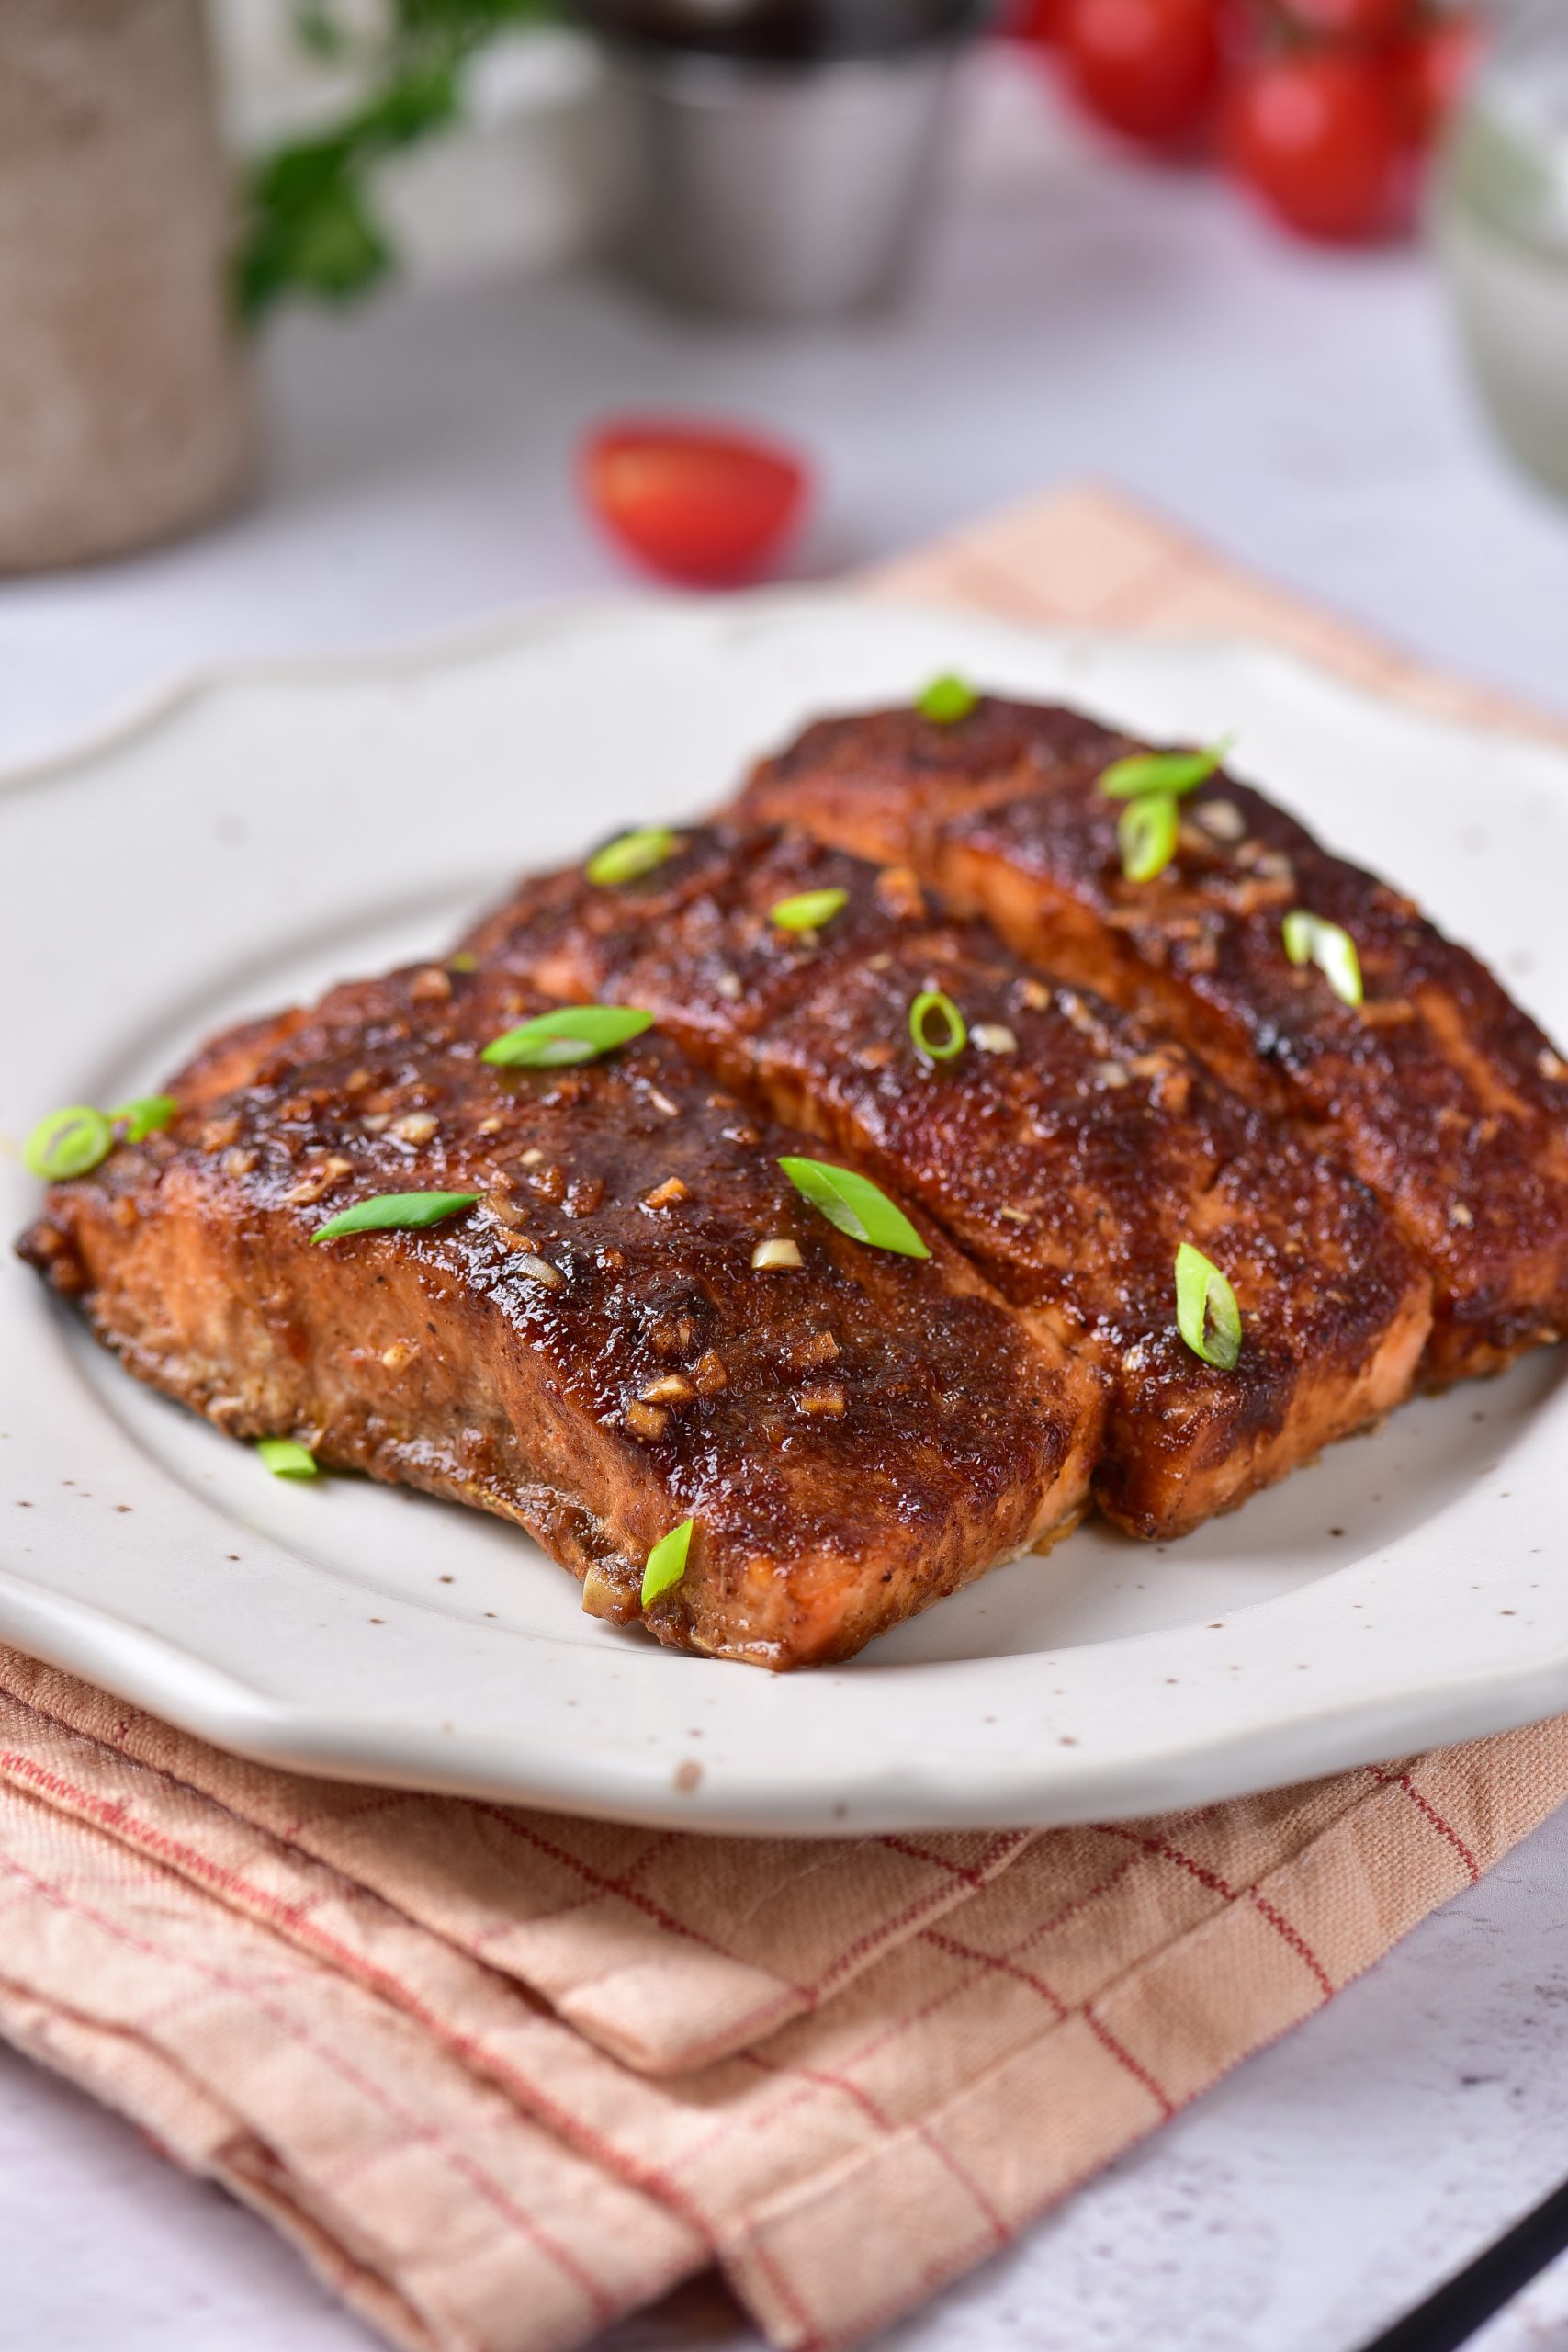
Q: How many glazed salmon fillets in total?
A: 3